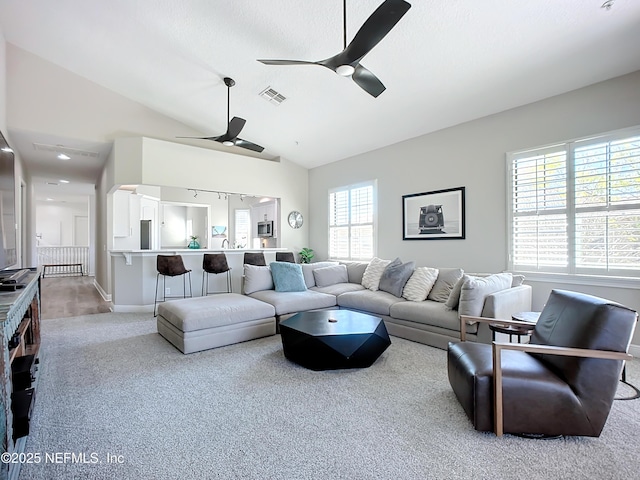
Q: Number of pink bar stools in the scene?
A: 0